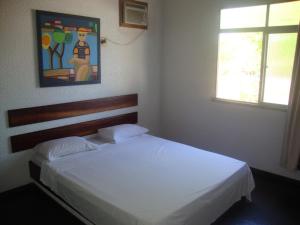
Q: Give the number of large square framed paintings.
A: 1